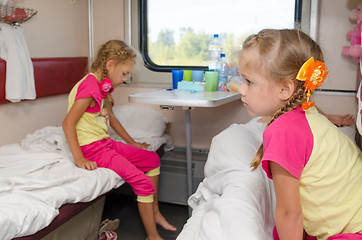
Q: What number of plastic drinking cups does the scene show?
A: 4